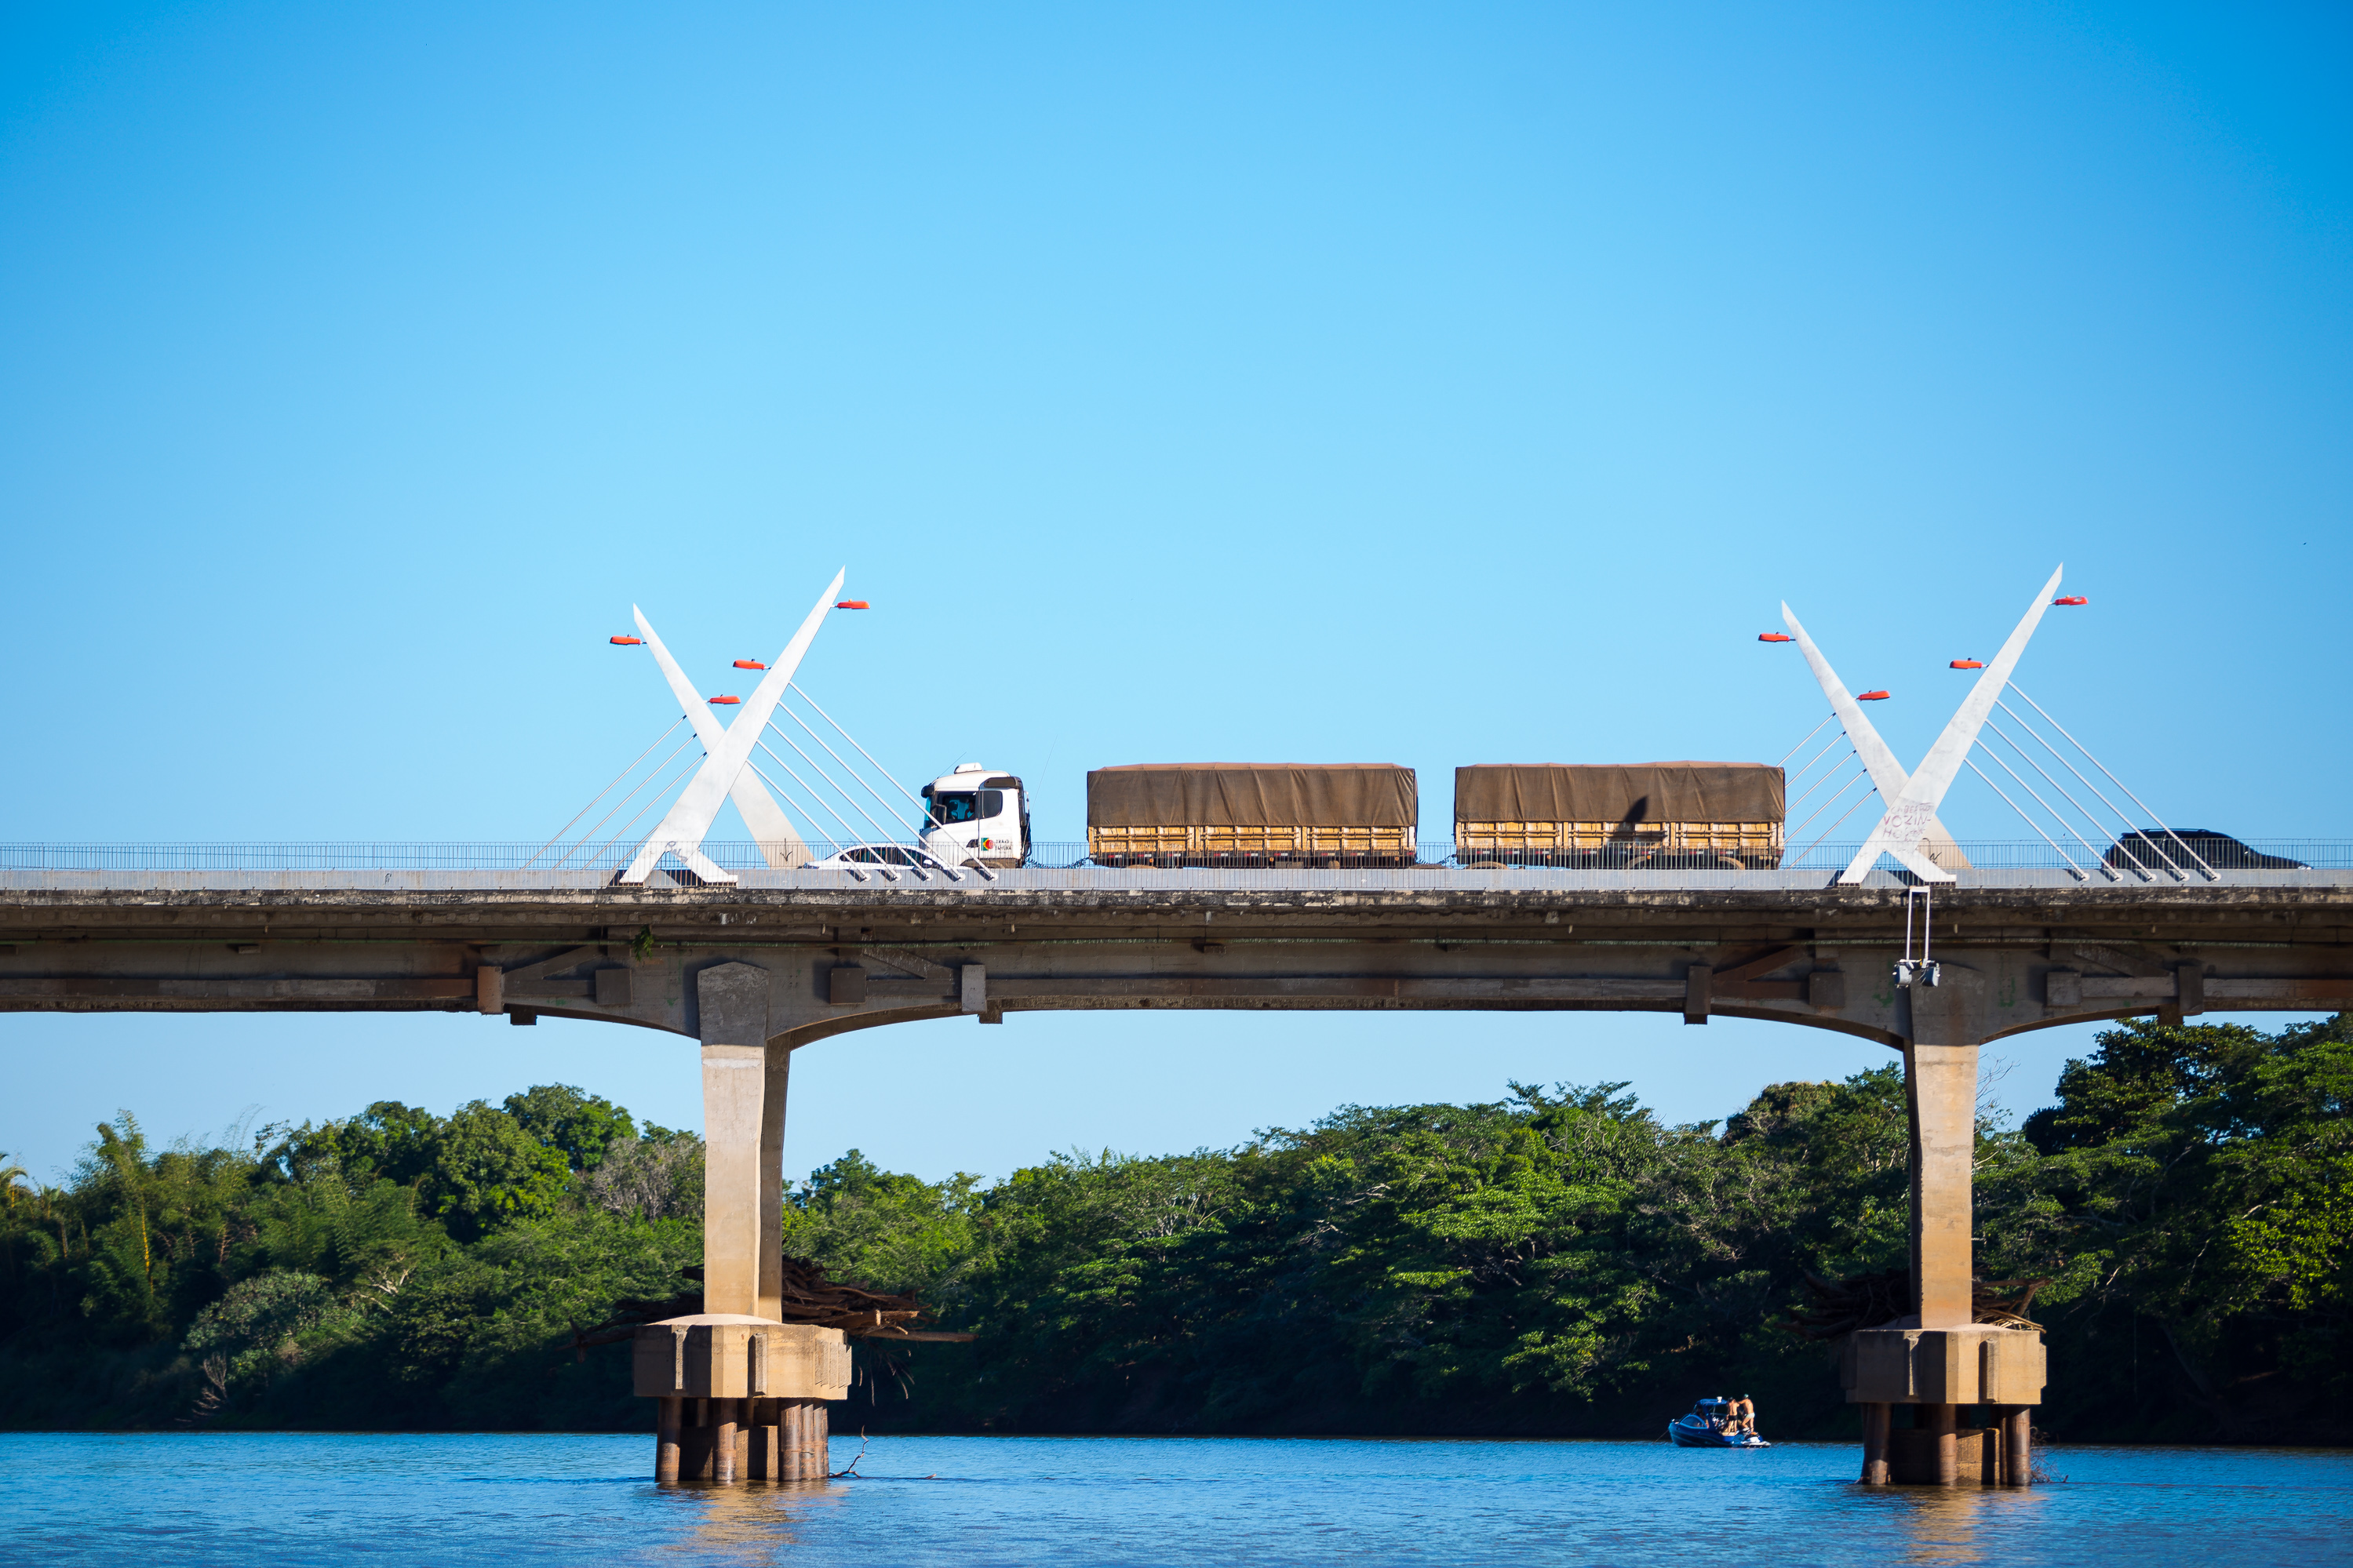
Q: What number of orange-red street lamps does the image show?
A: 8